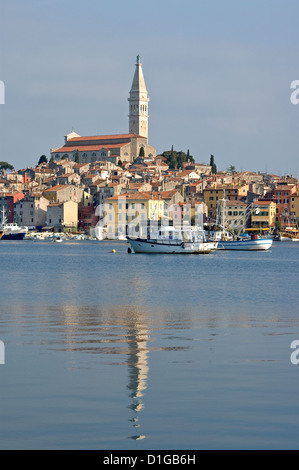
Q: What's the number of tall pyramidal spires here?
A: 1